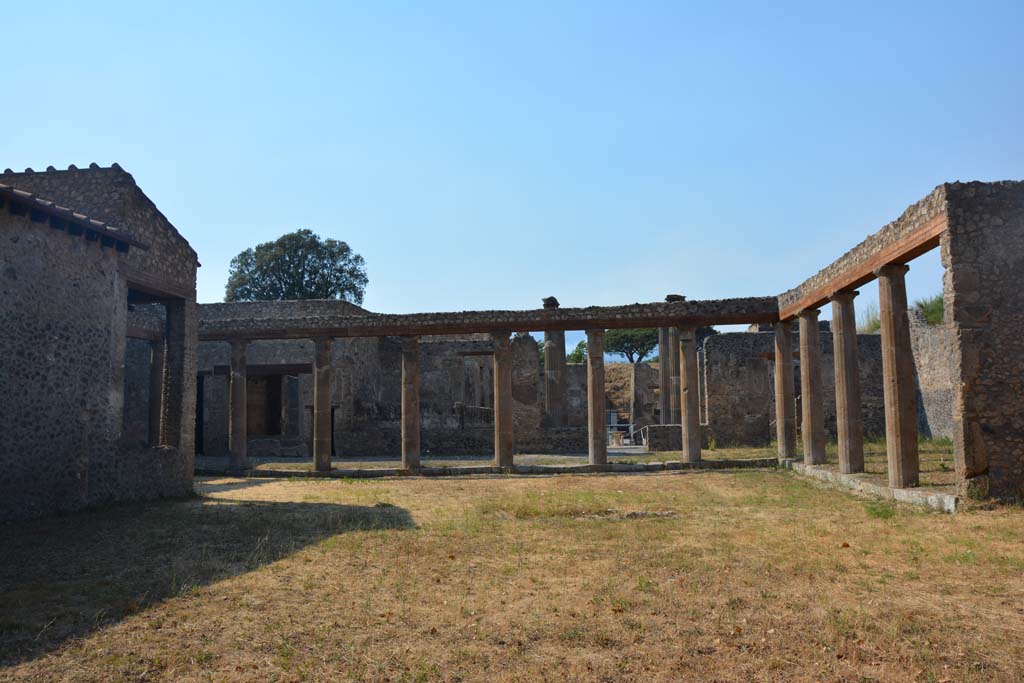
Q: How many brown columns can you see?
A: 10